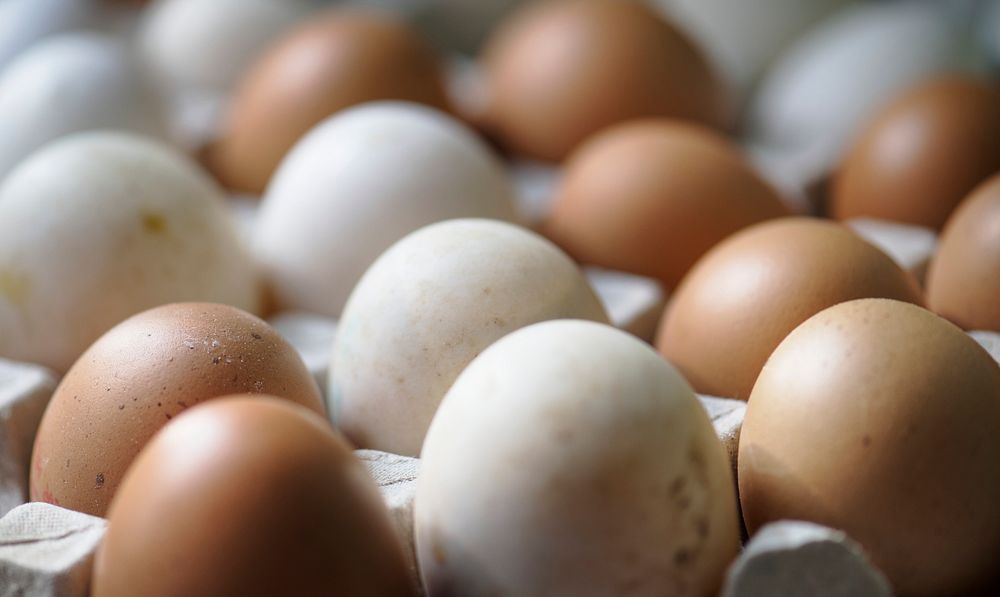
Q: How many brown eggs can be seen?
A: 9